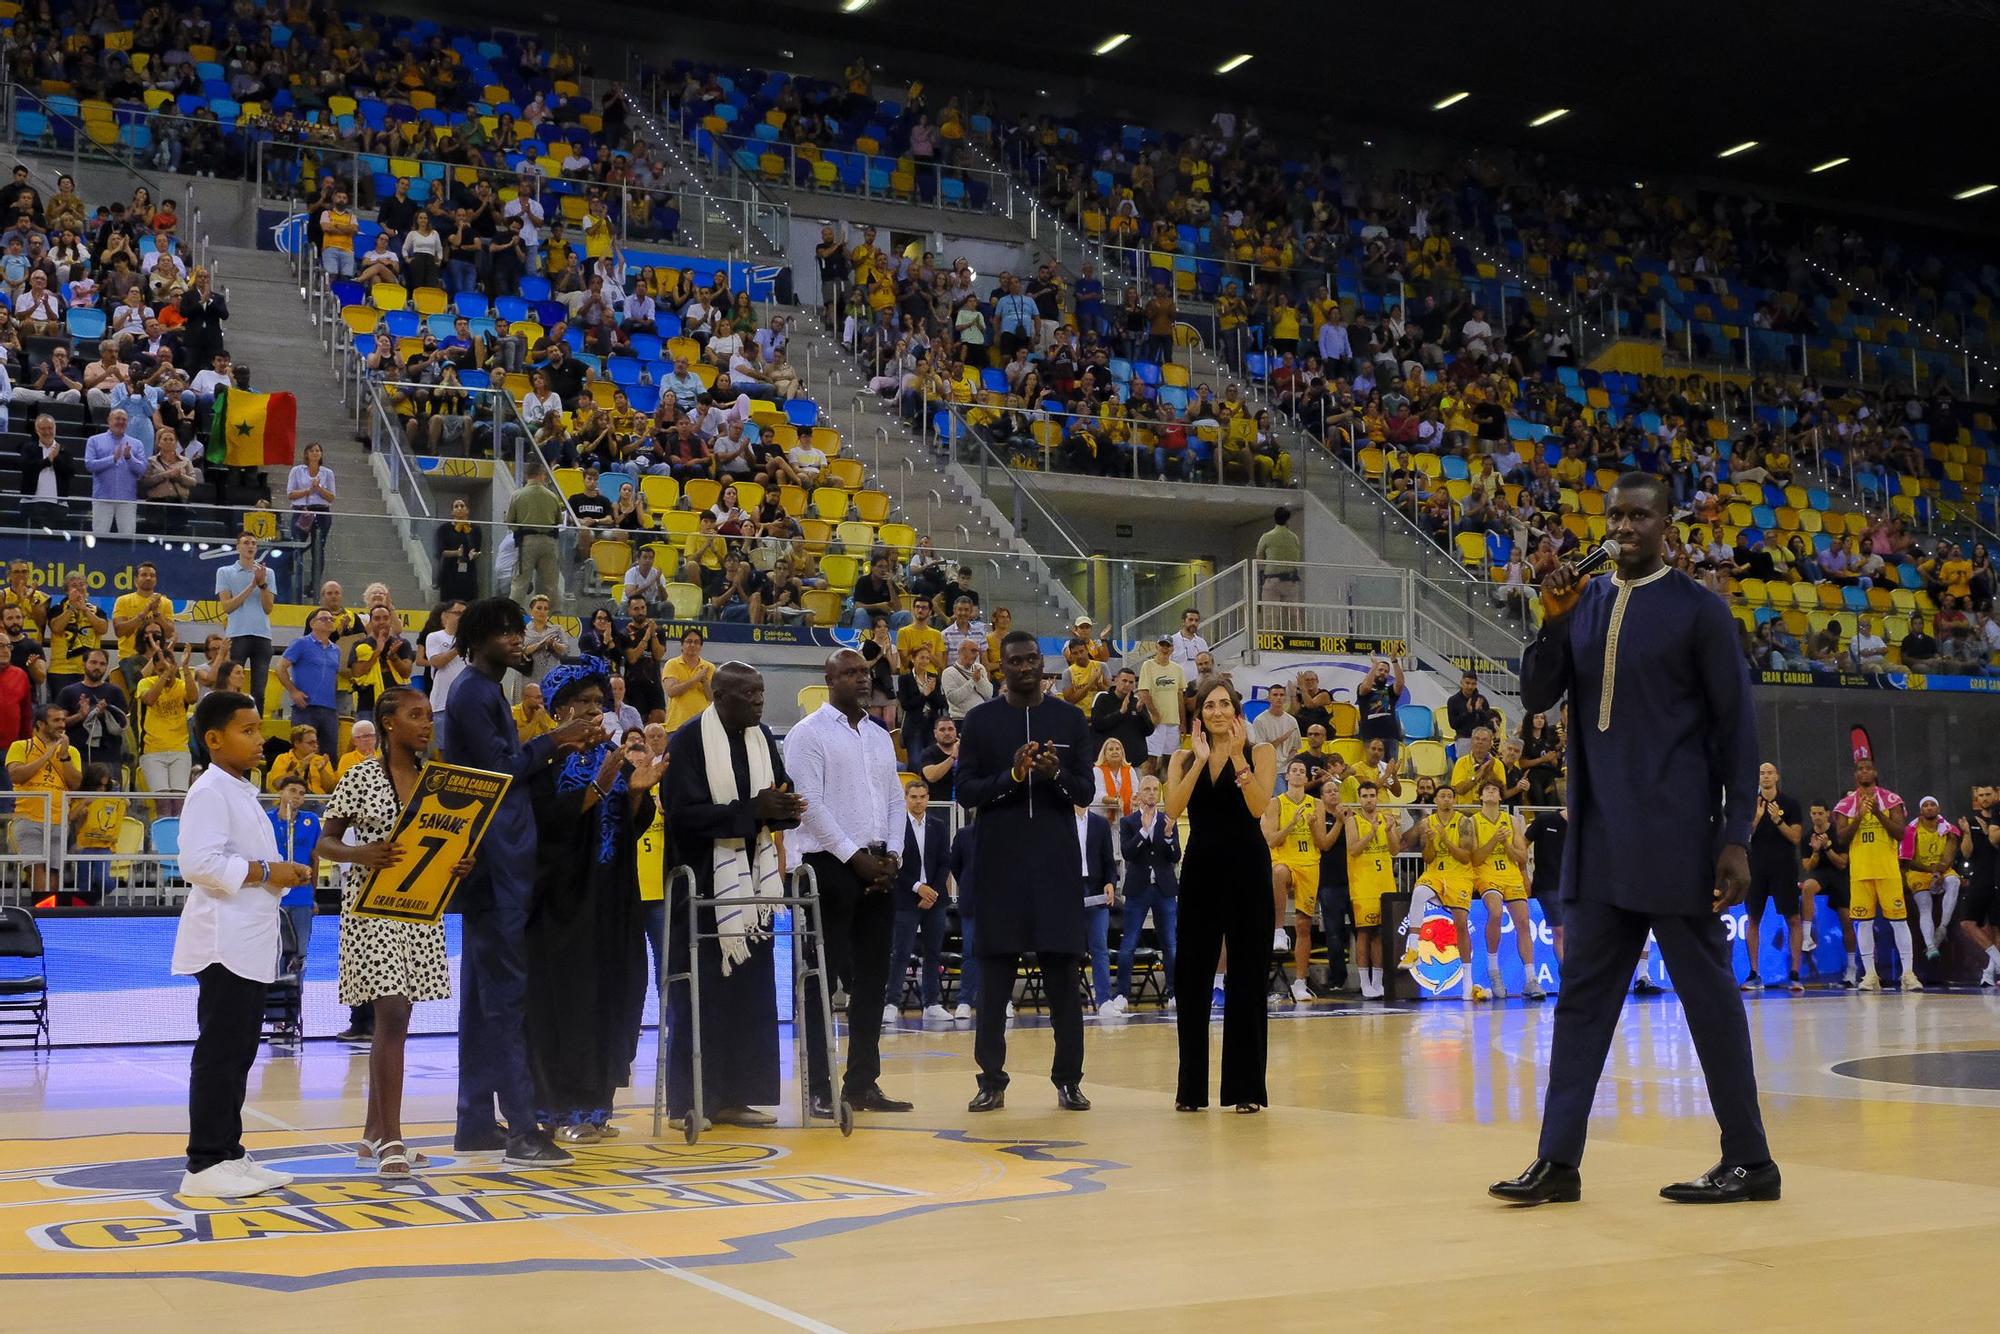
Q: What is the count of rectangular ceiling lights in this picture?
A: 8